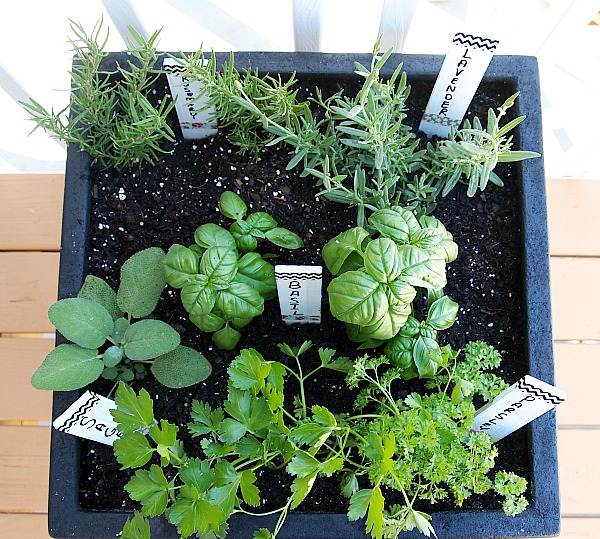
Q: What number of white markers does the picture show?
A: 5